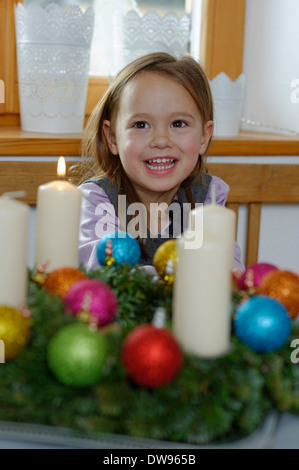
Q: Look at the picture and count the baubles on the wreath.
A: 10